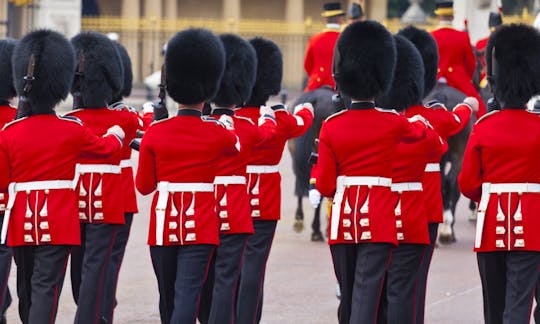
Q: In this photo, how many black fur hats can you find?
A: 11